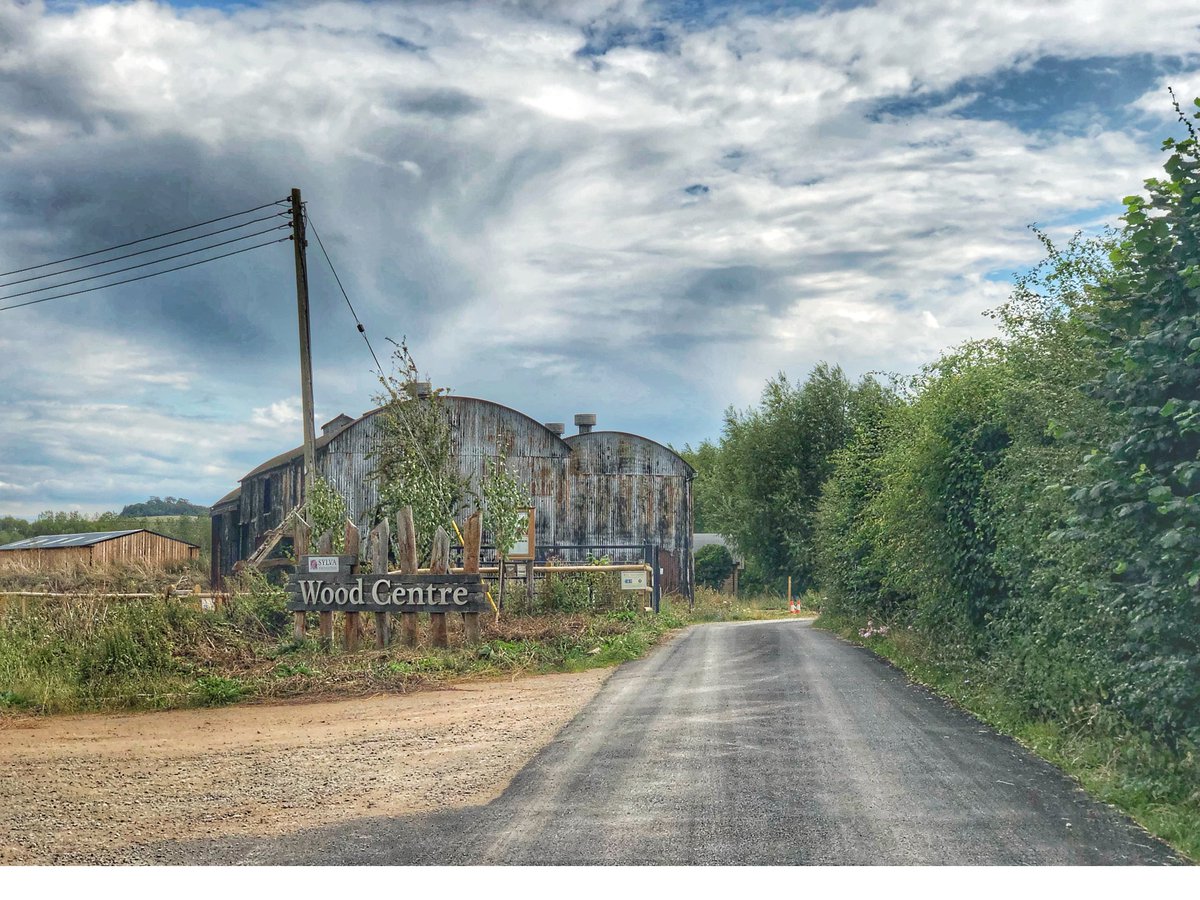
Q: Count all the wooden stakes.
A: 7